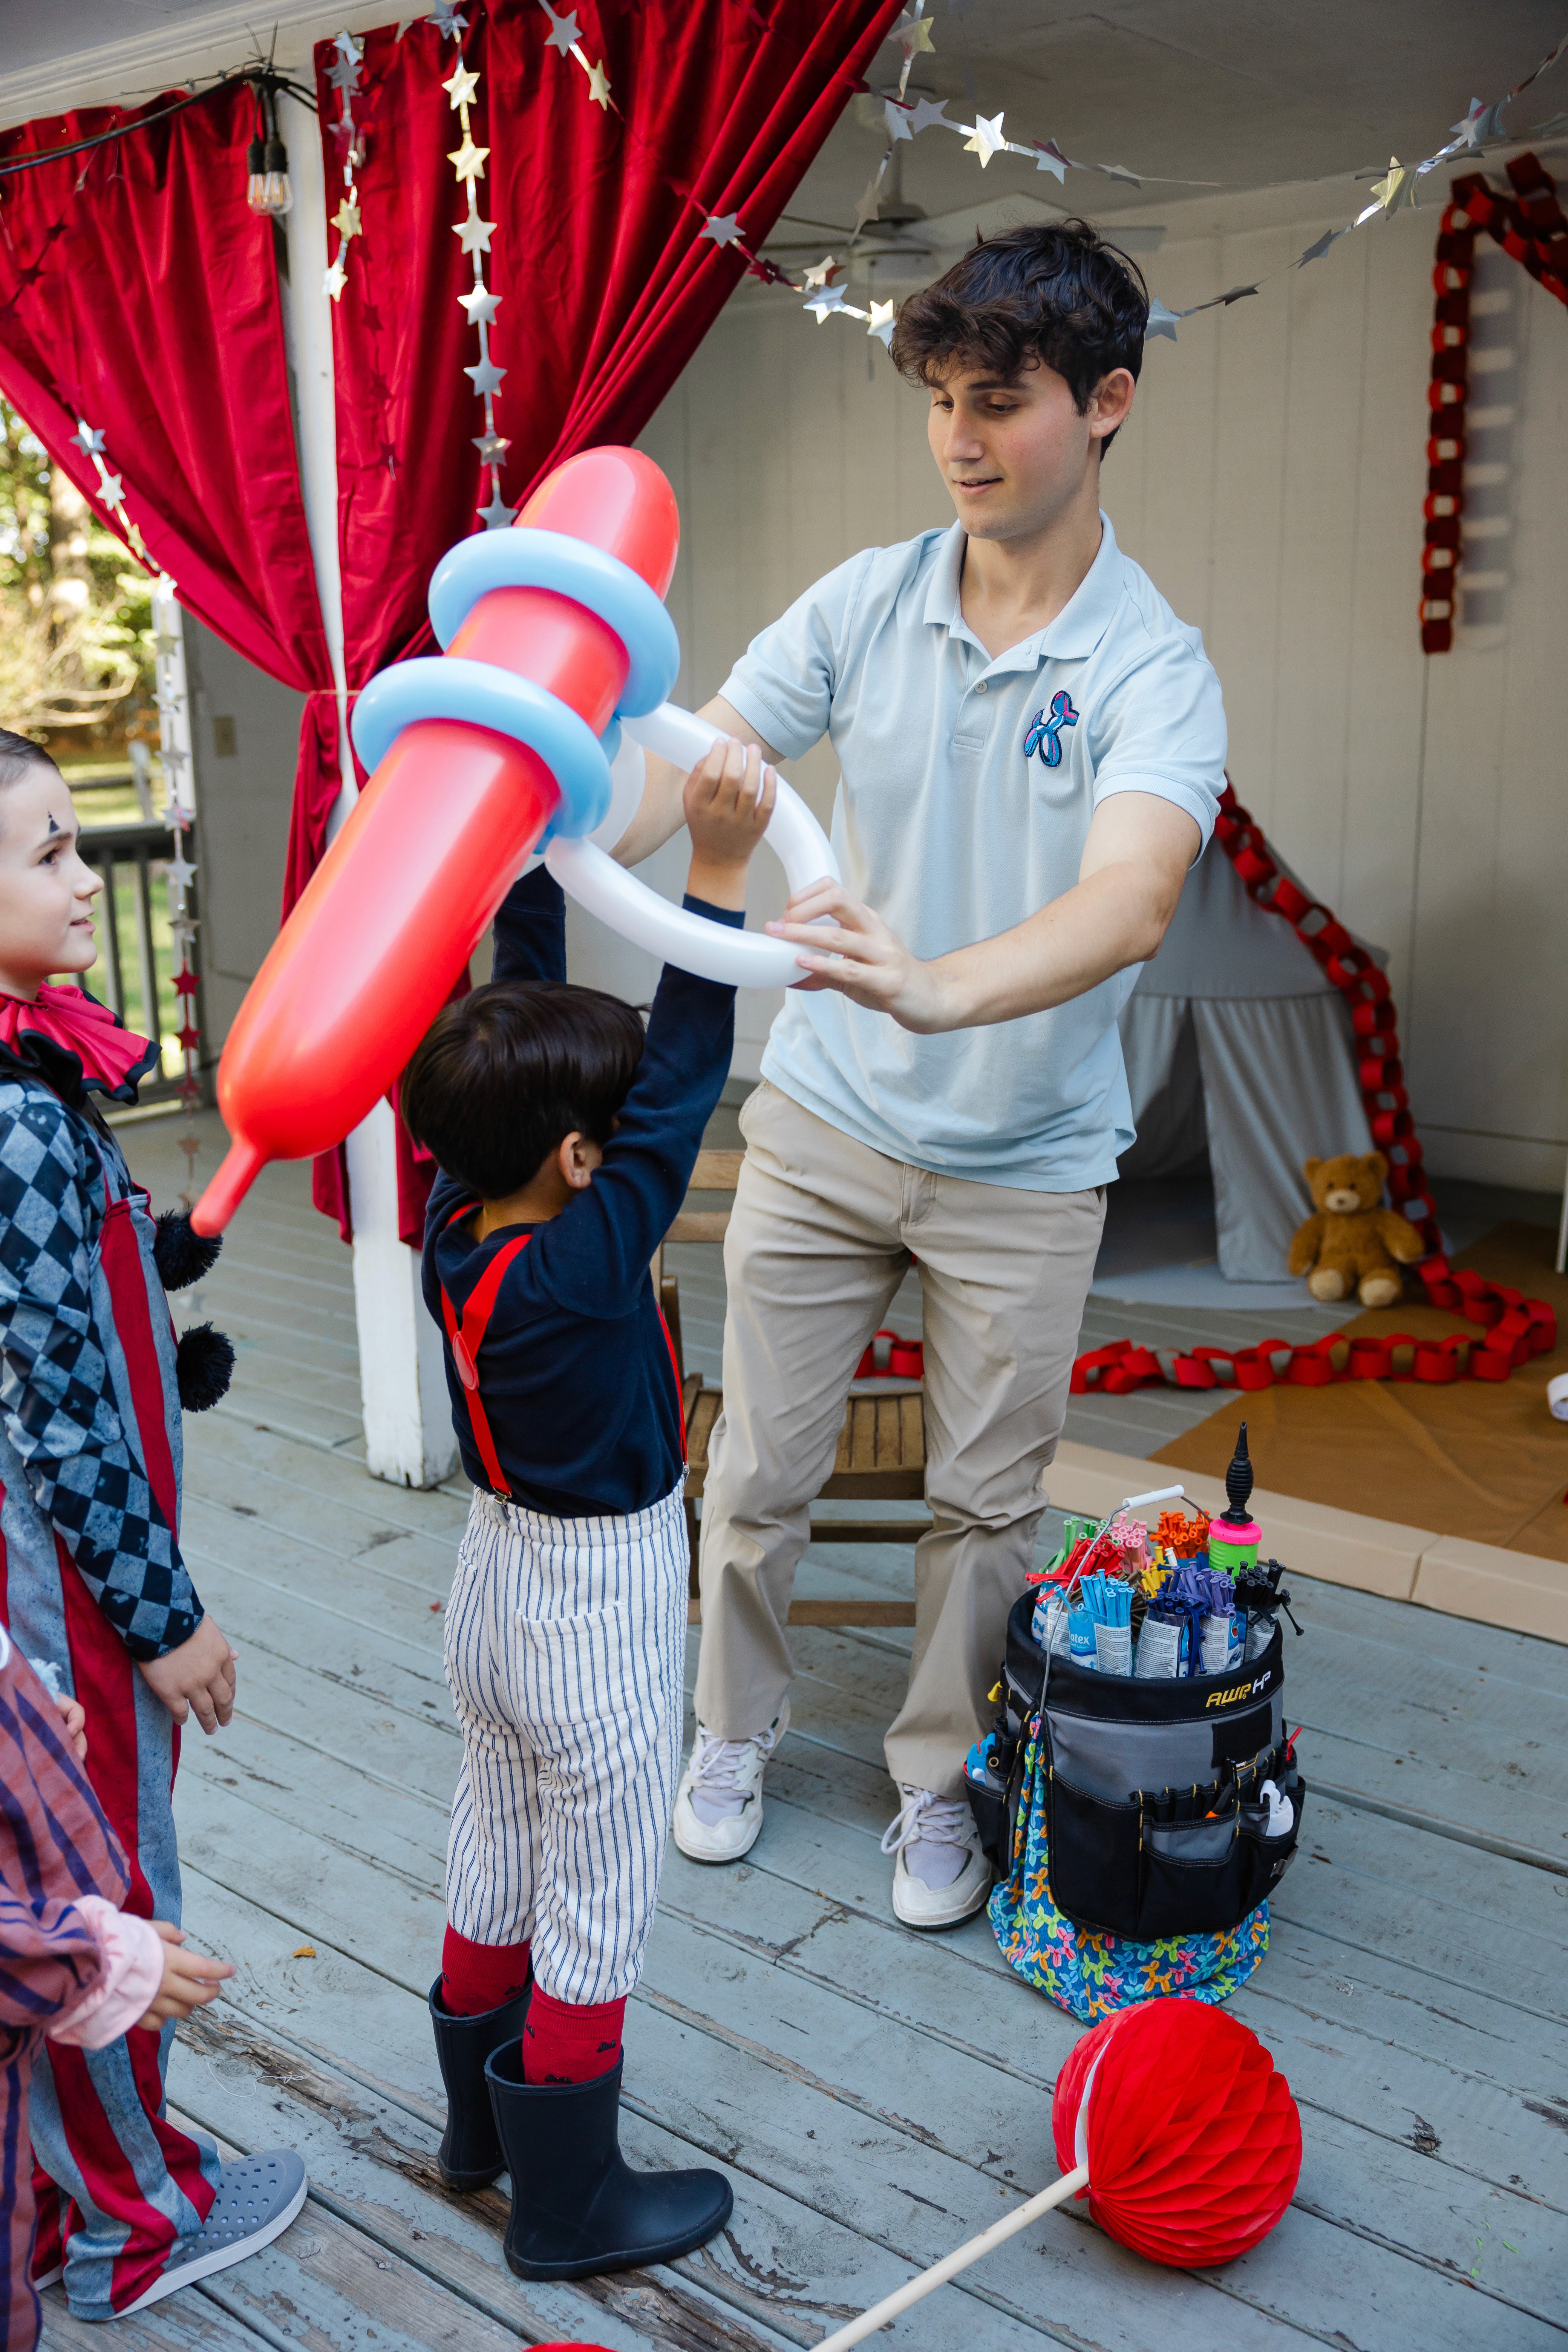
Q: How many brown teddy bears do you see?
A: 1